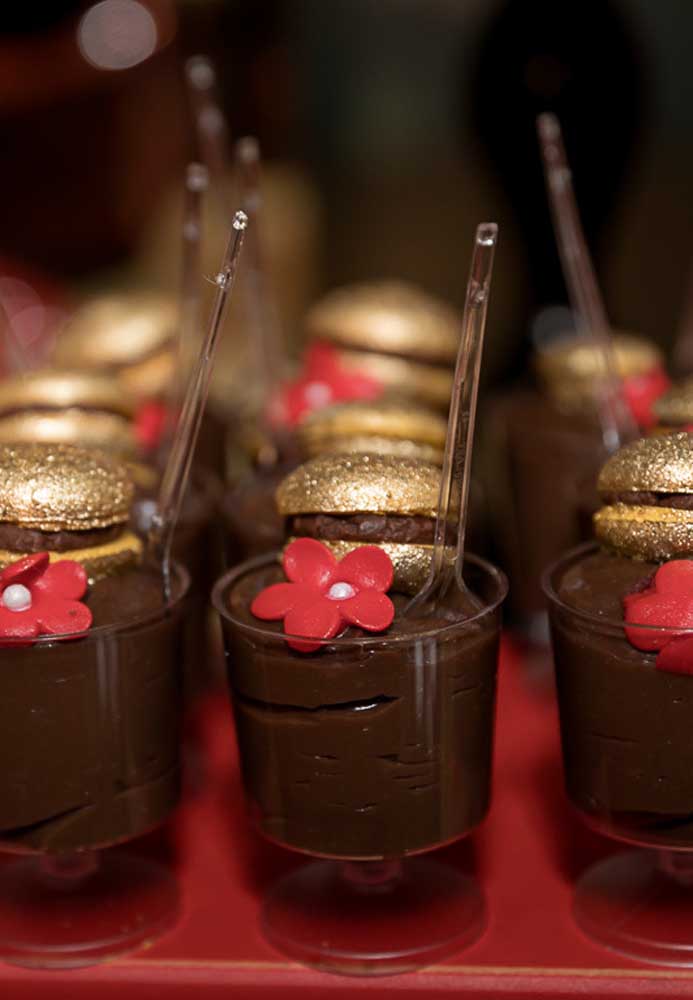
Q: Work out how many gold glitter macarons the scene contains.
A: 9